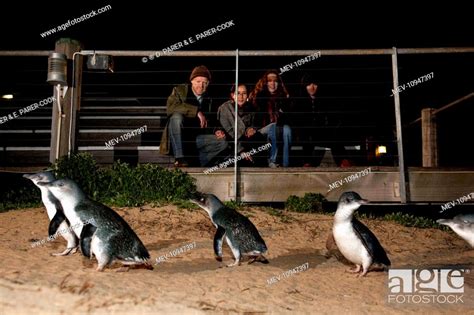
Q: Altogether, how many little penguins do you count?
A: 5